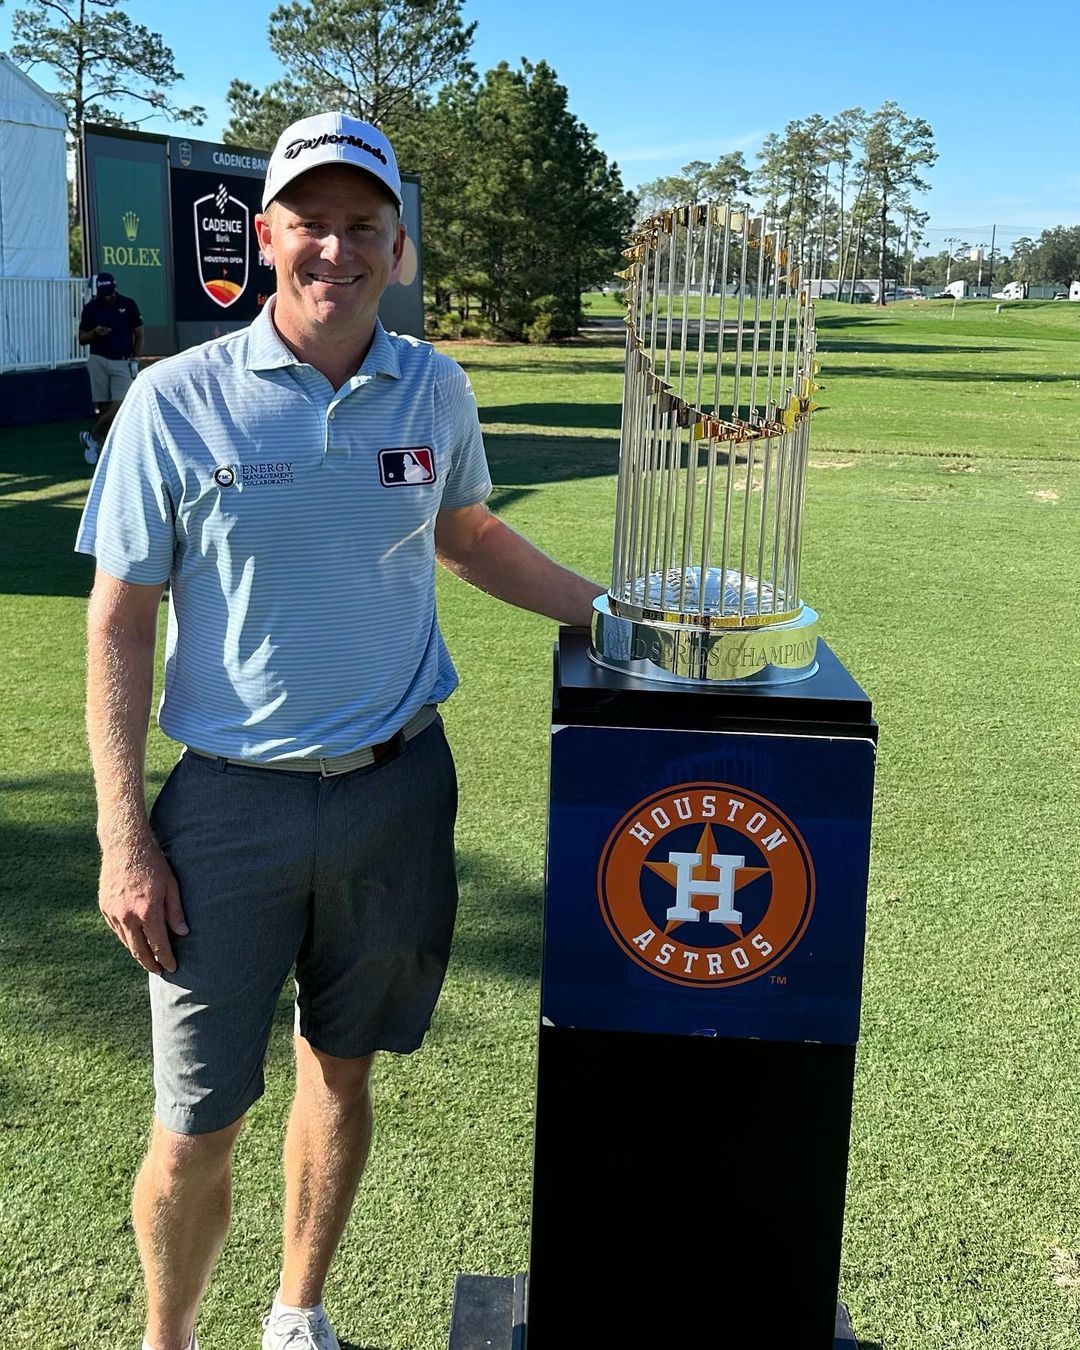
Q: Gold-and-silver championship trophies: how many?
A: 1